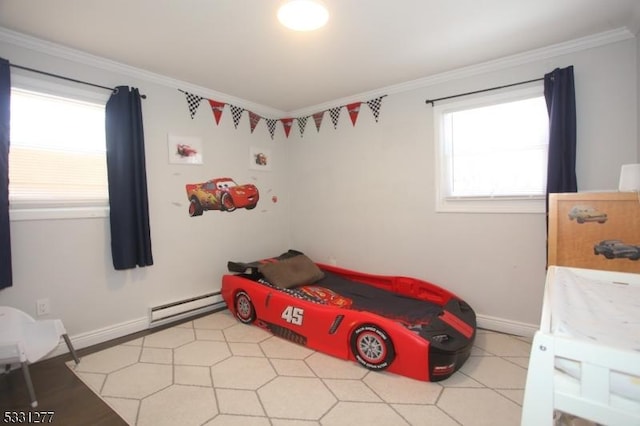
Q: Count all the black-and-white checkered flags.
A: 6